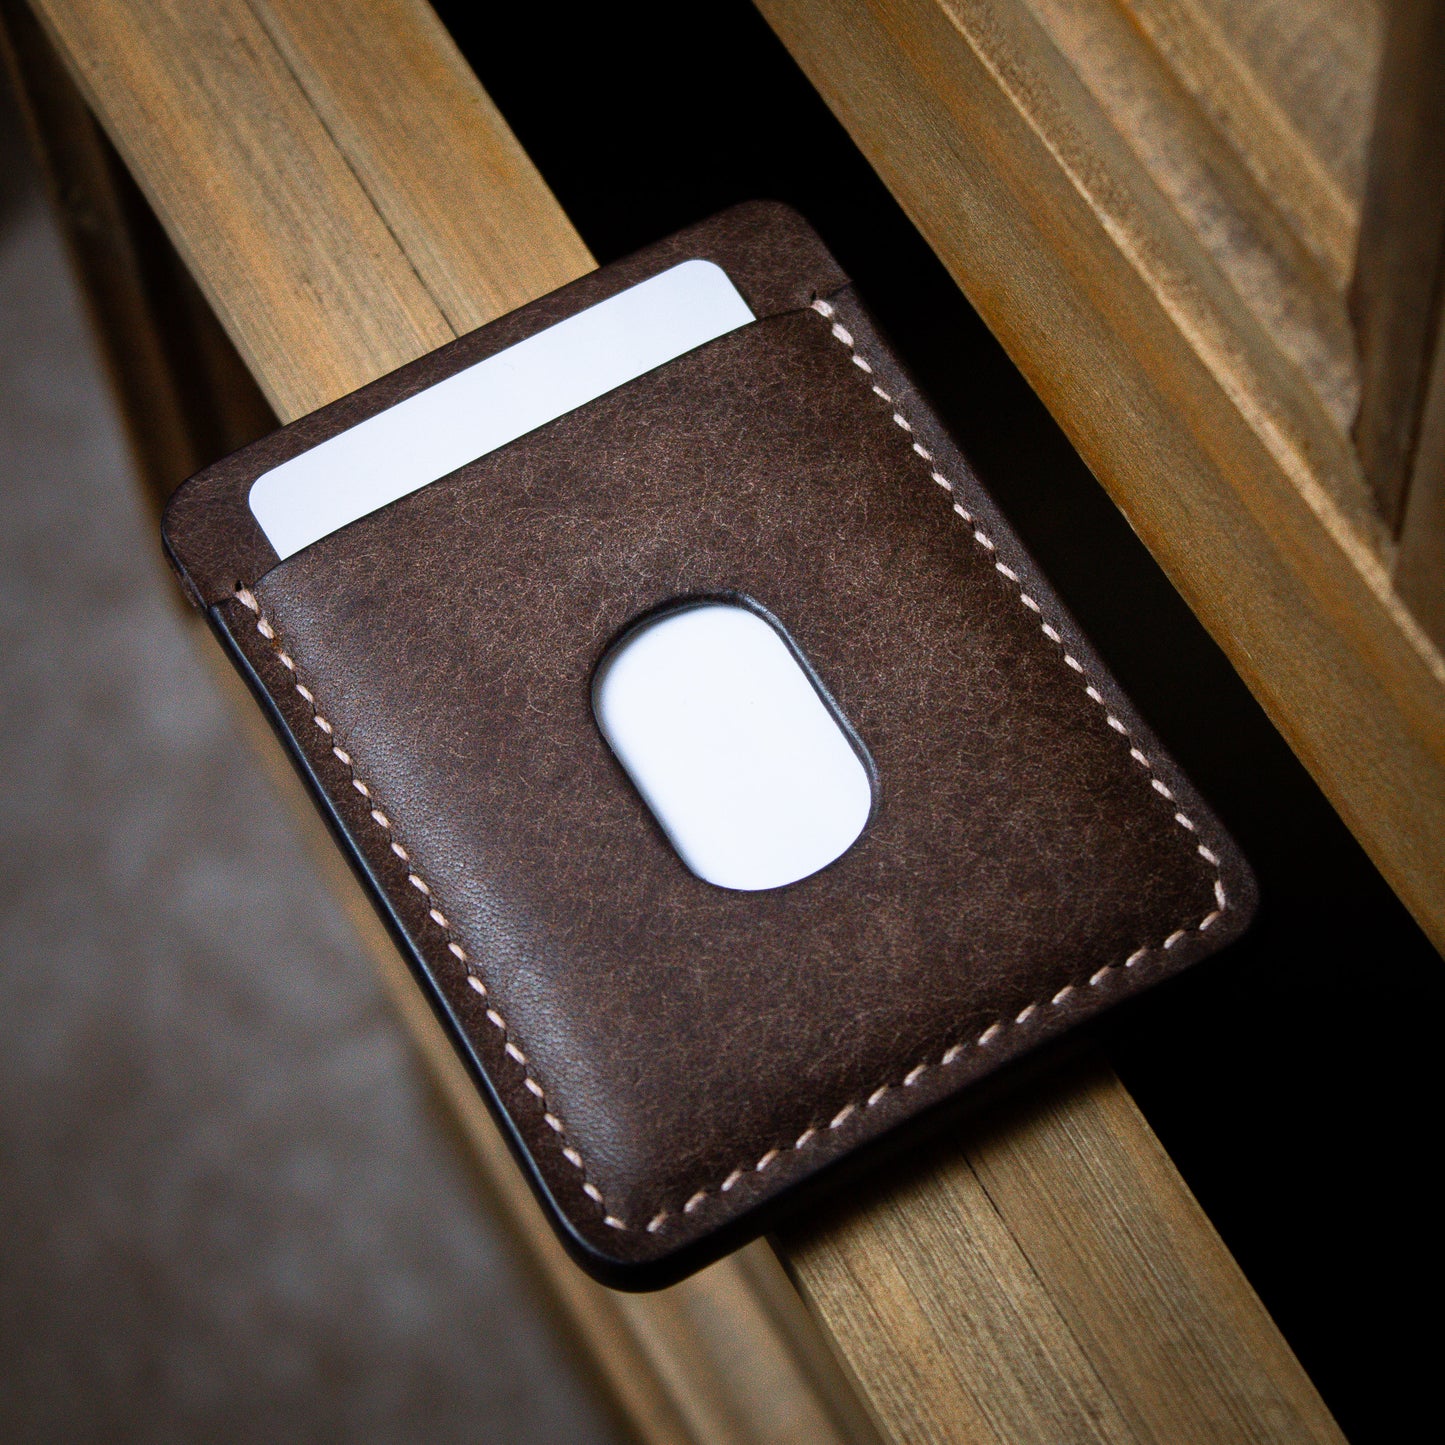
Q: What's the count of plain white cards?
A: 1